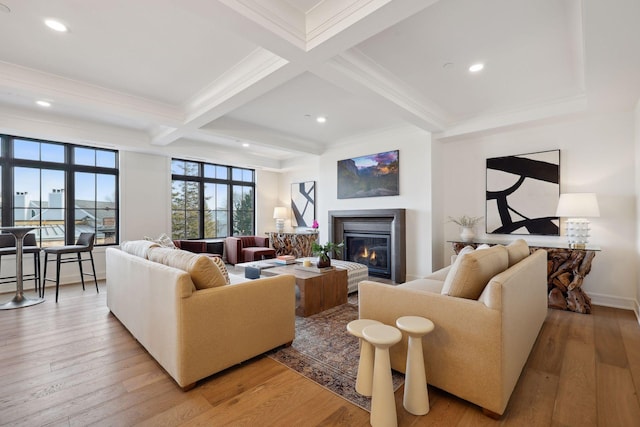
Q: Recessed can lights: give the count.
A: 5